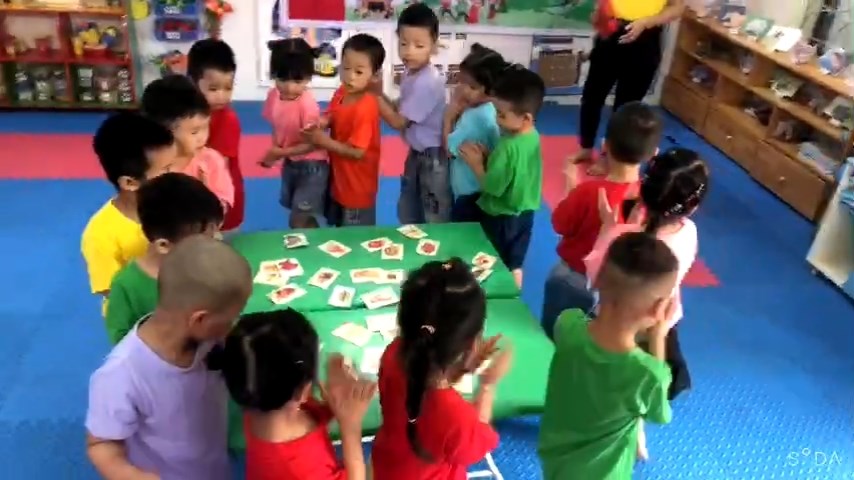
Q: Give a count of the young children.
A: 15